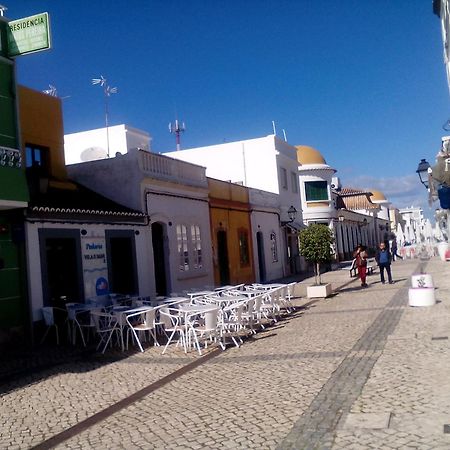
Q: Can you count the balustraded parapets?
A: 1